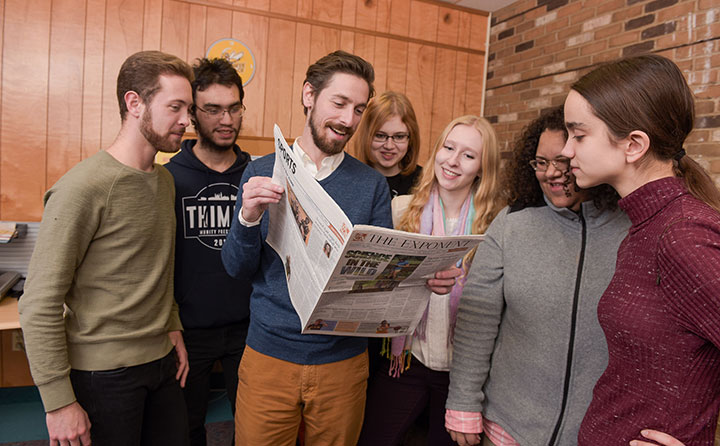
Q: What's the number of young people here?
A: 7